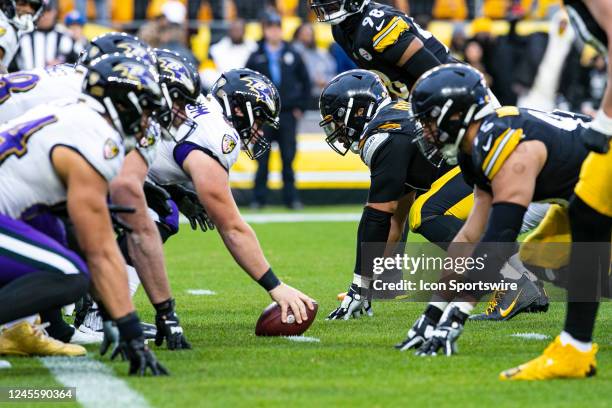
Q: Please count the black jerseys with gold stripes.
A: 3